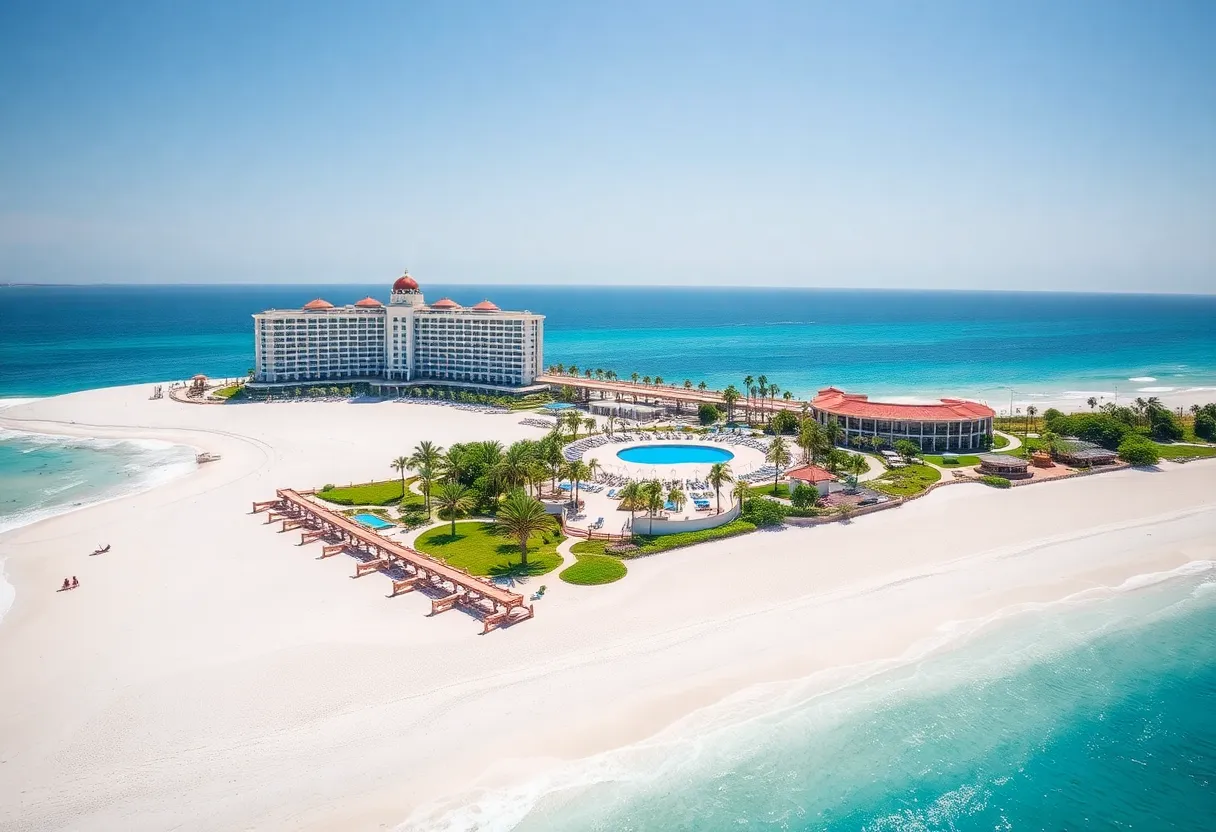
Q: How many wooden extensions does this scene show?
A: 9